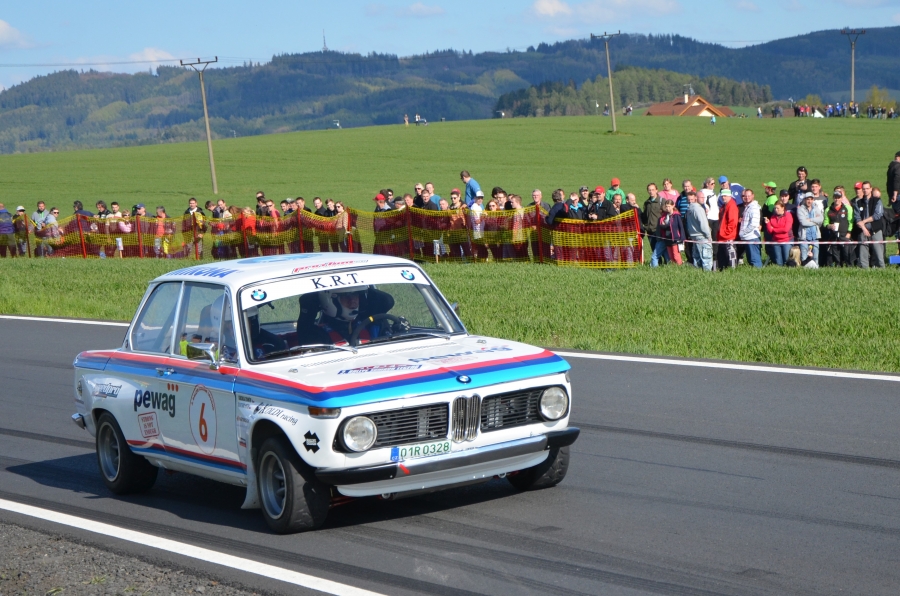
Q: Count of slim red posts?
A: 11